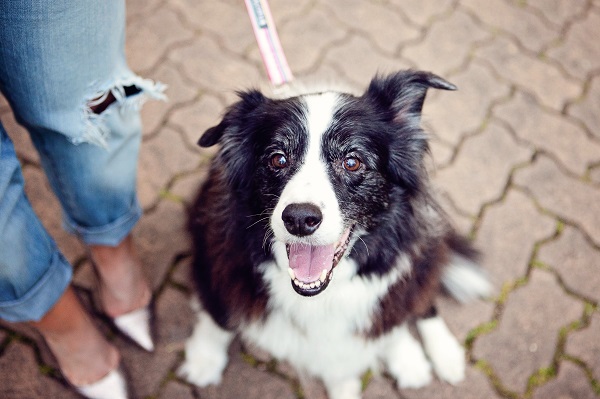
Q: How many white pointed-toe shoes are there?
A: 2